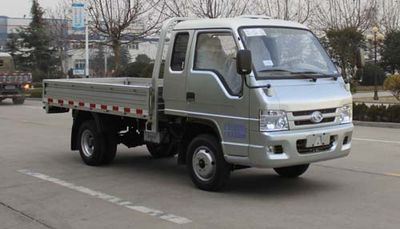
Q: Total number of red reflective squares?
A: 9